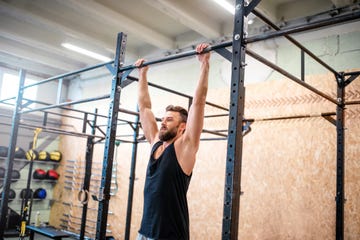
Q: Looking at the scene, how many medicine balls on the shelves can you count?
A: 12